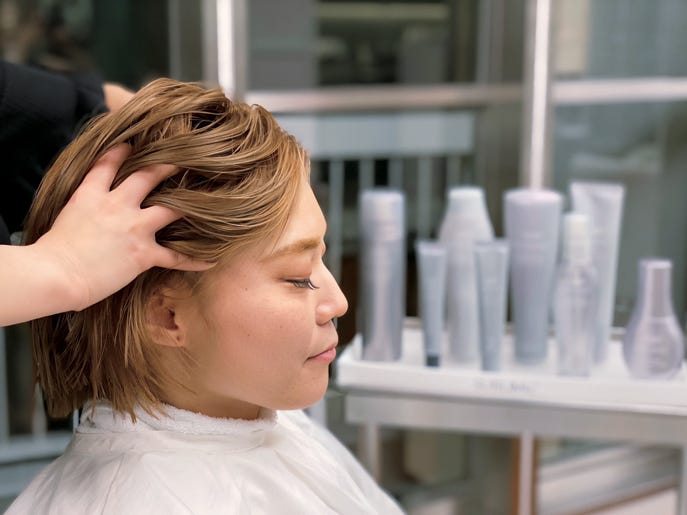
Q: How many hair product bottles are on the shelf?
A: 8